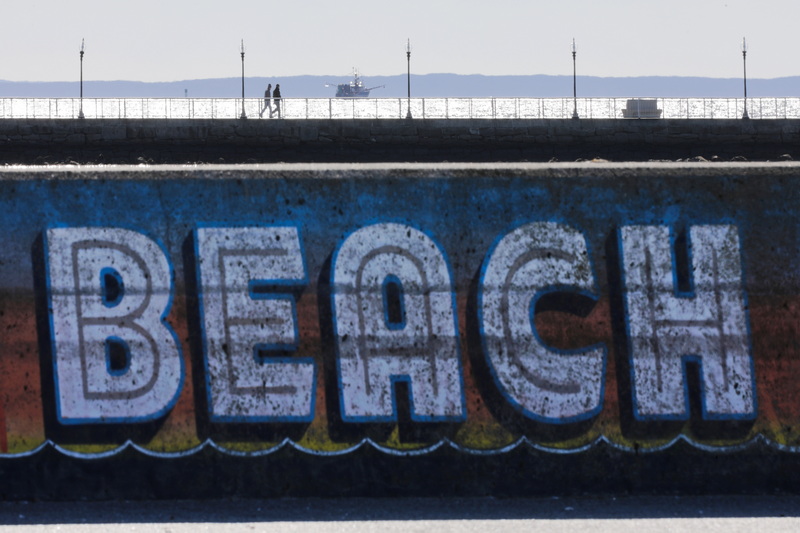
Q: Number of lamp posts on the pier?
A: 5